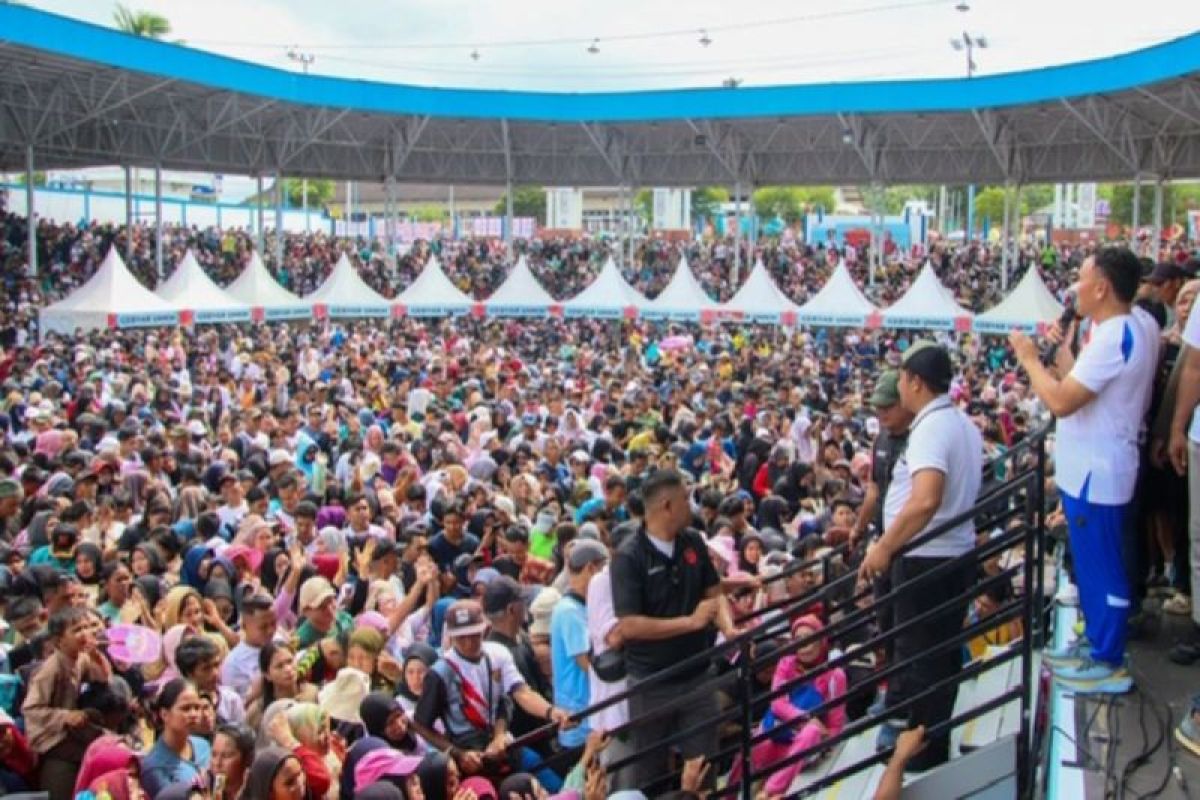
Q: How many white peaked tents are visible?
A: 12